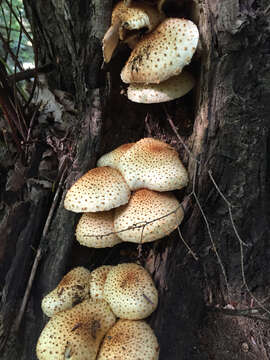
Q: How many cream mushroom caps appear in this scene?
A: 13